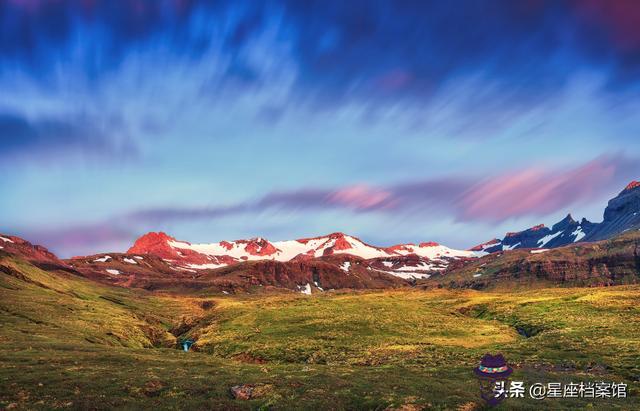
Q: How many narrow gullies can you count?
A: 2